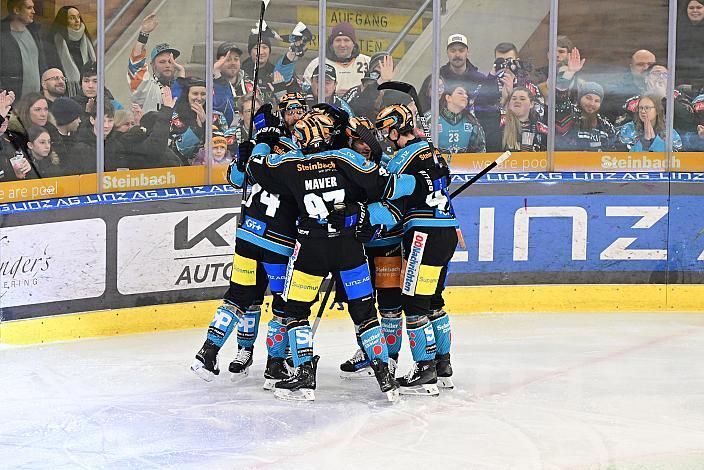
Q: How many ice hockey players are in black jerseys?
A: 5